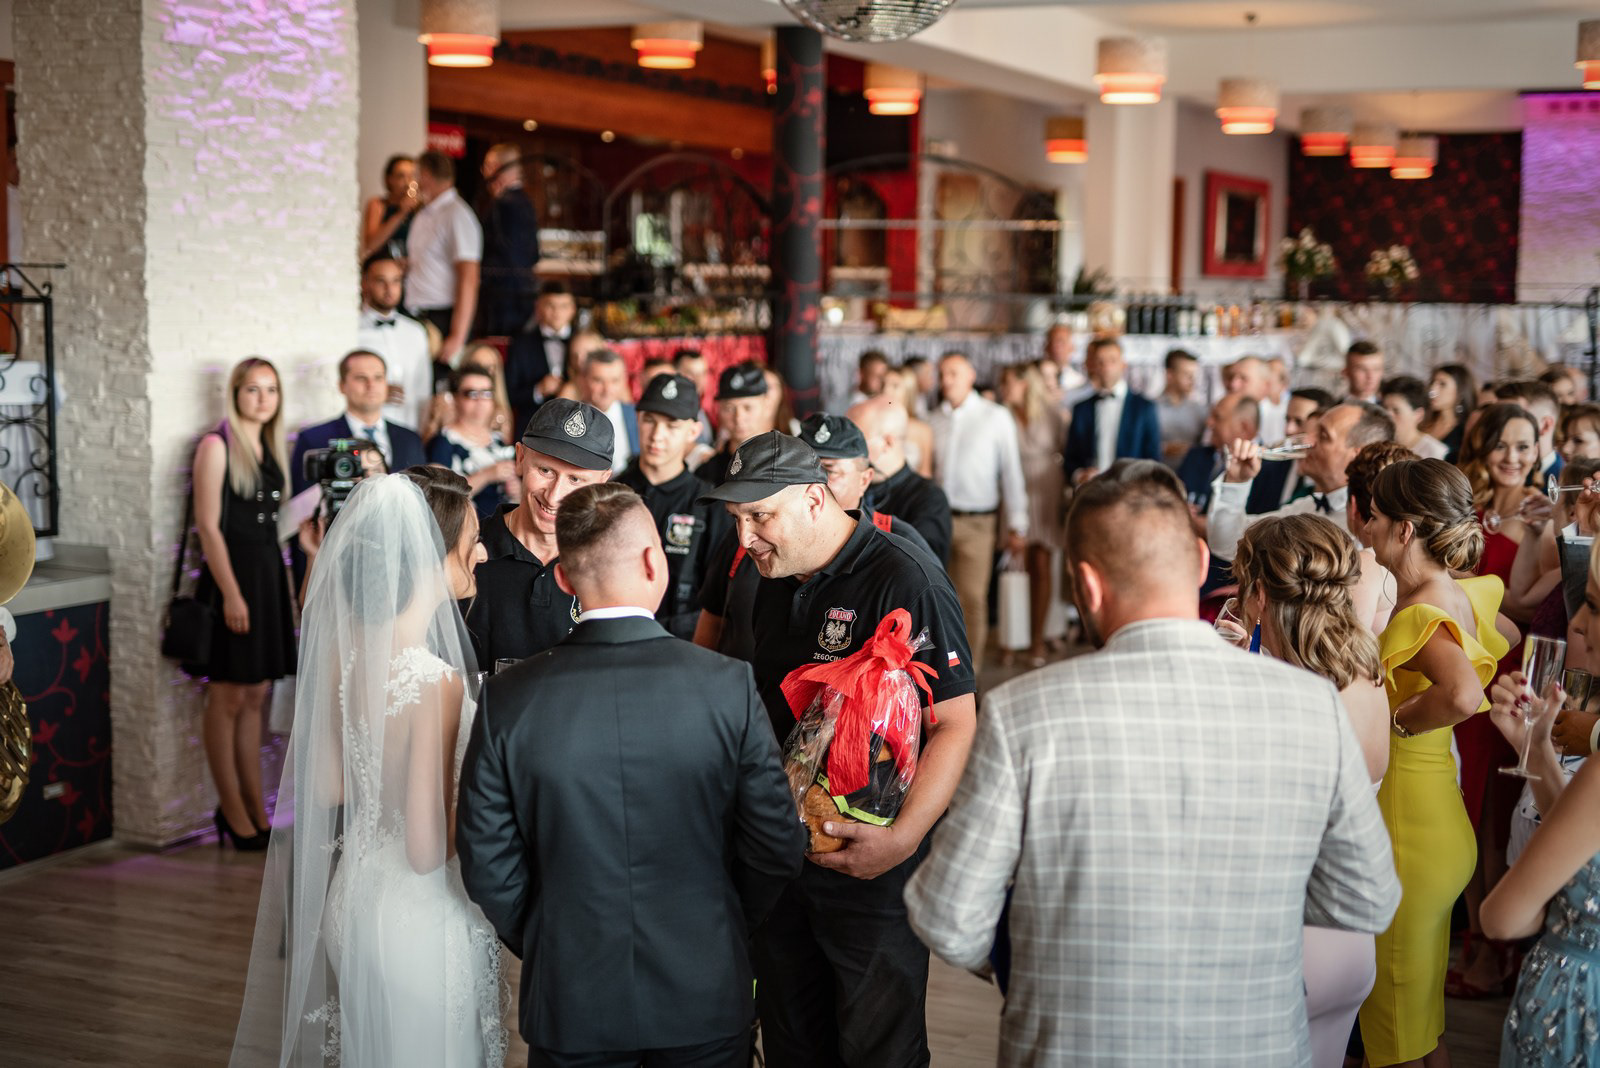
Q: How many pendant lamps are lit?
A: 11